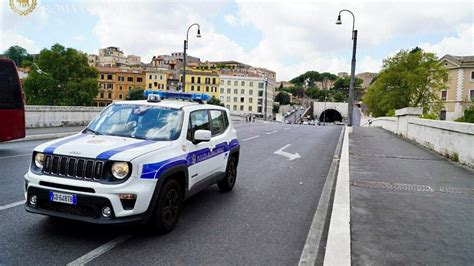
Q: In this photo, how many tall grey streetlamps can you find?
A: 2